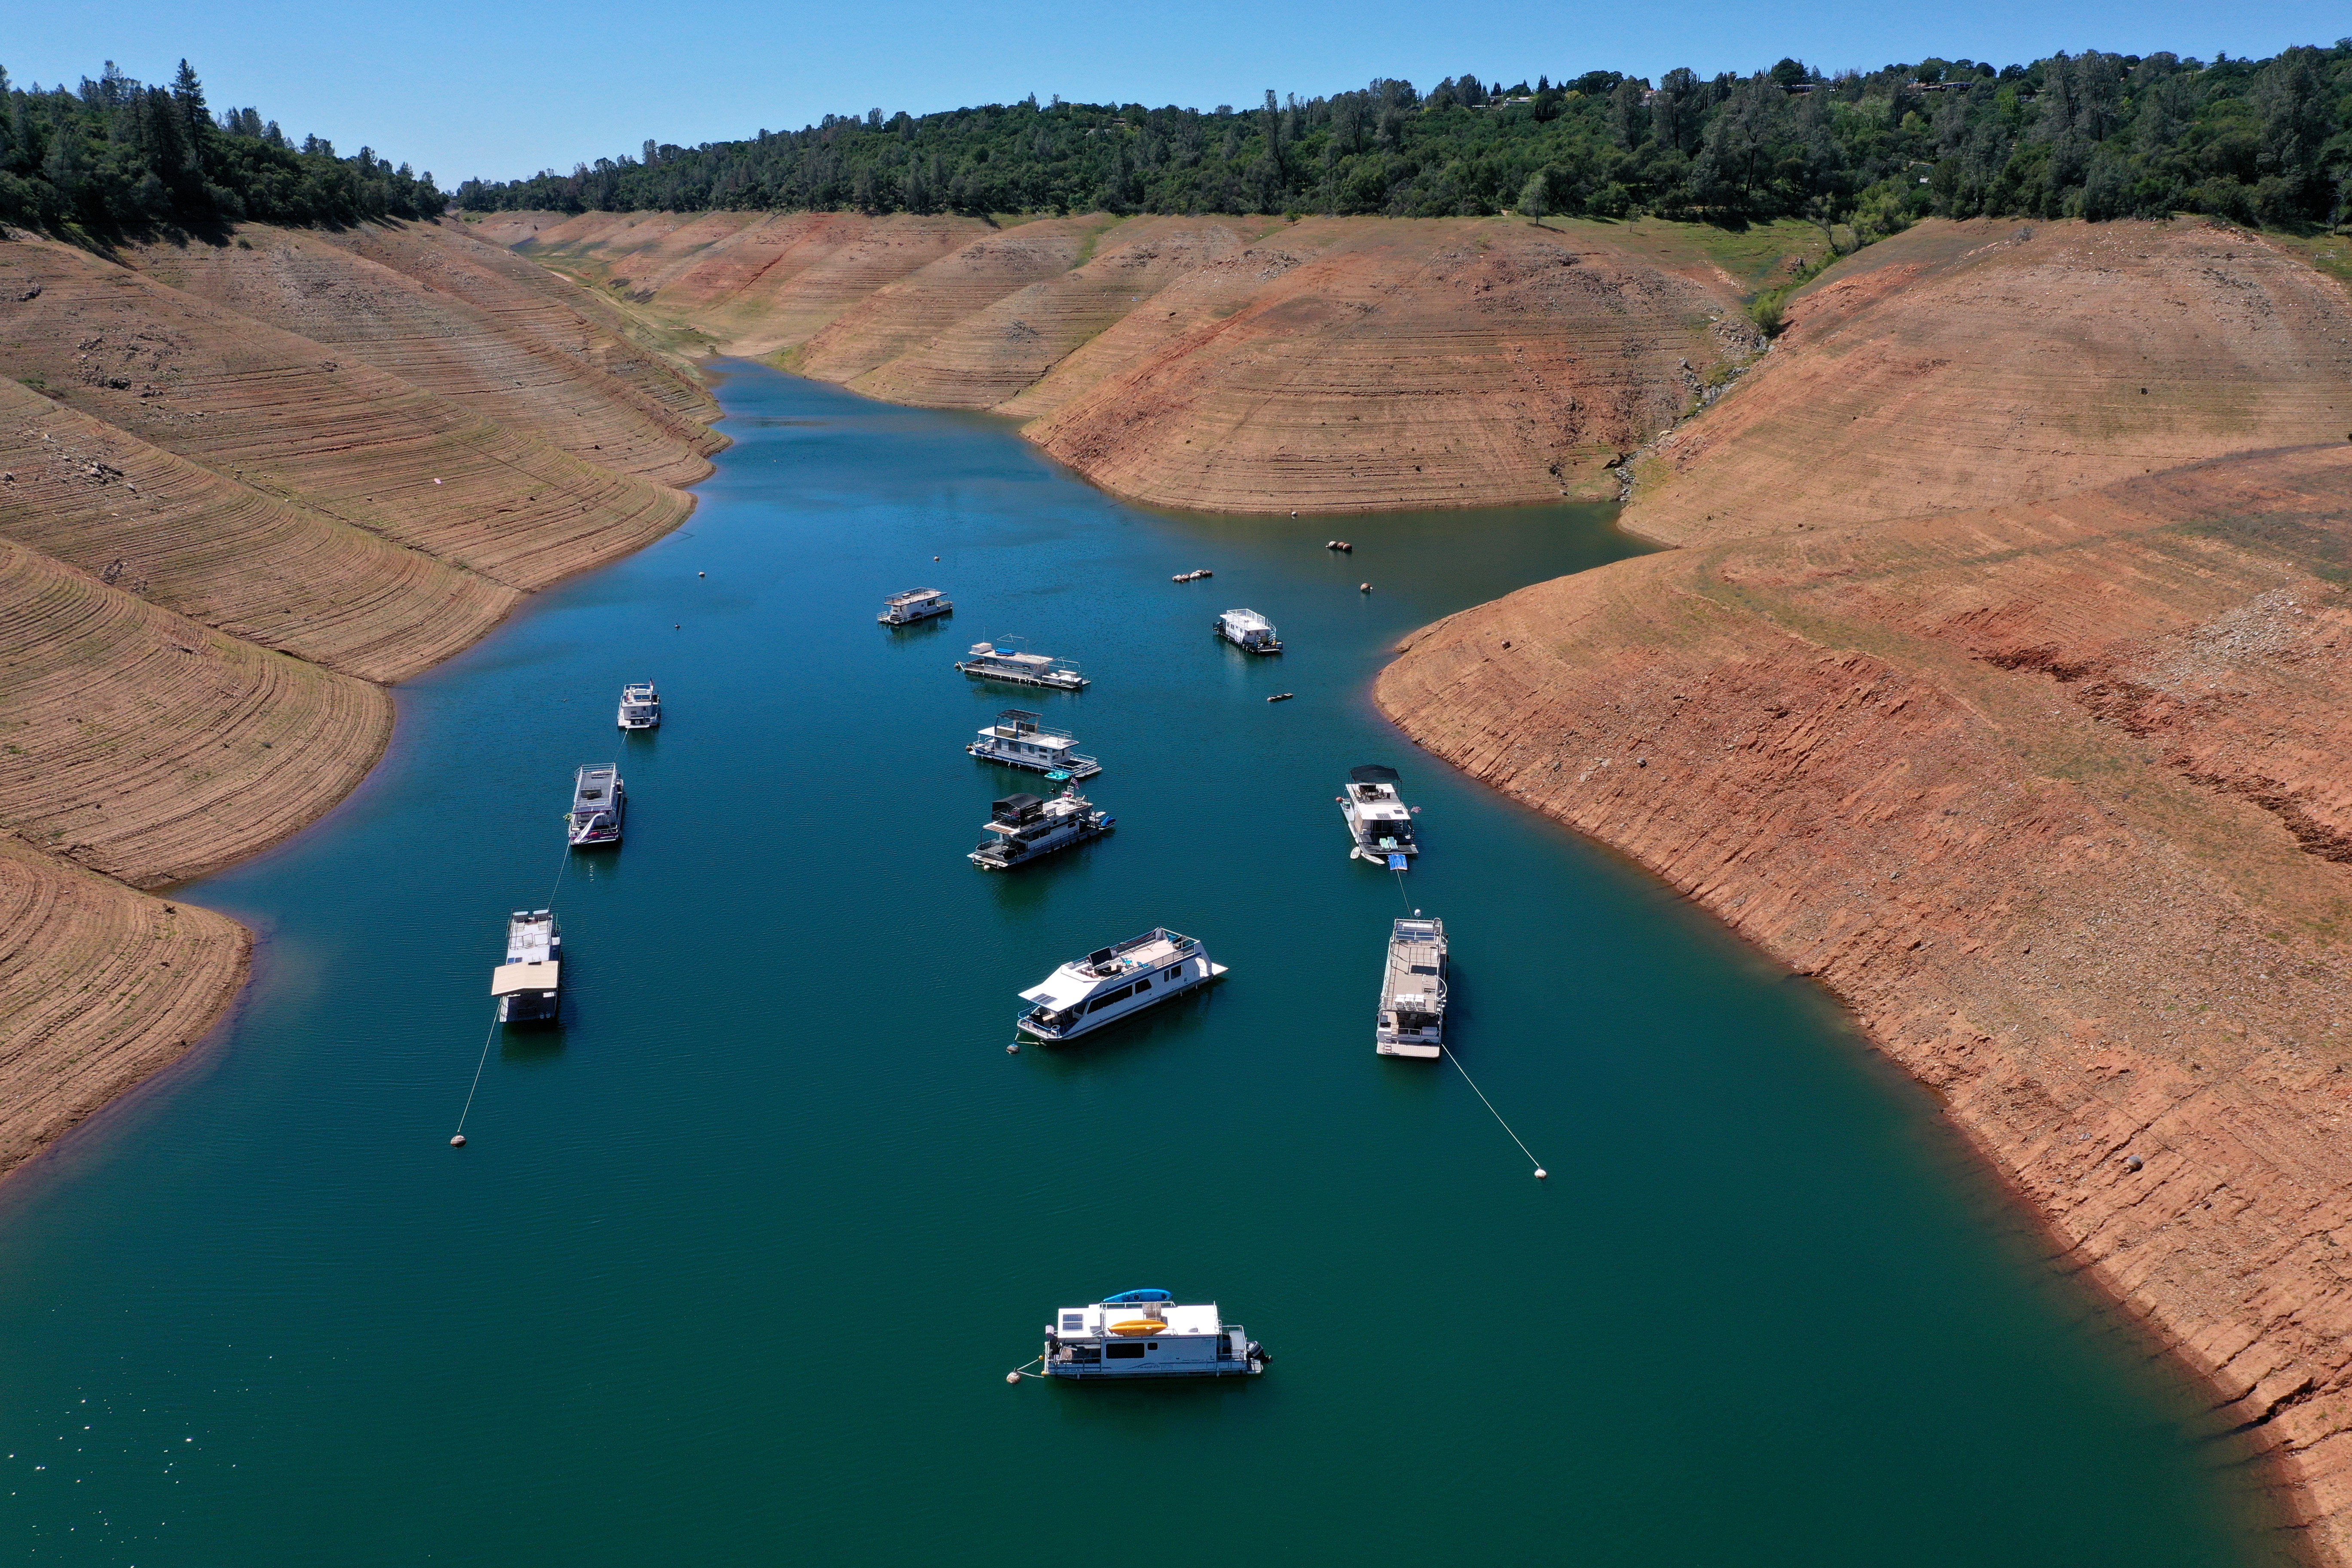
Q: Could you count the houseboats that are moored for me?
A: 12